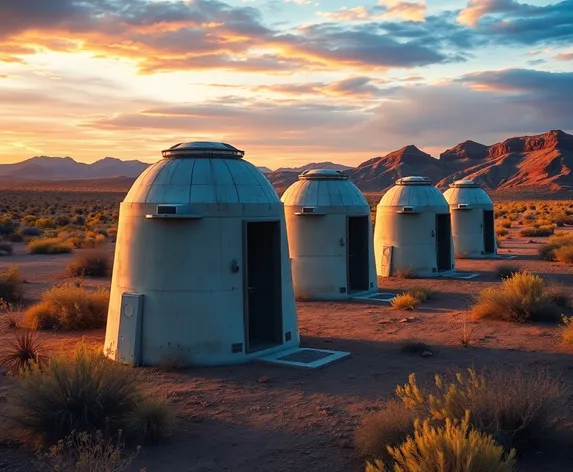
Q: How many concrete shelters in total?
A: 4